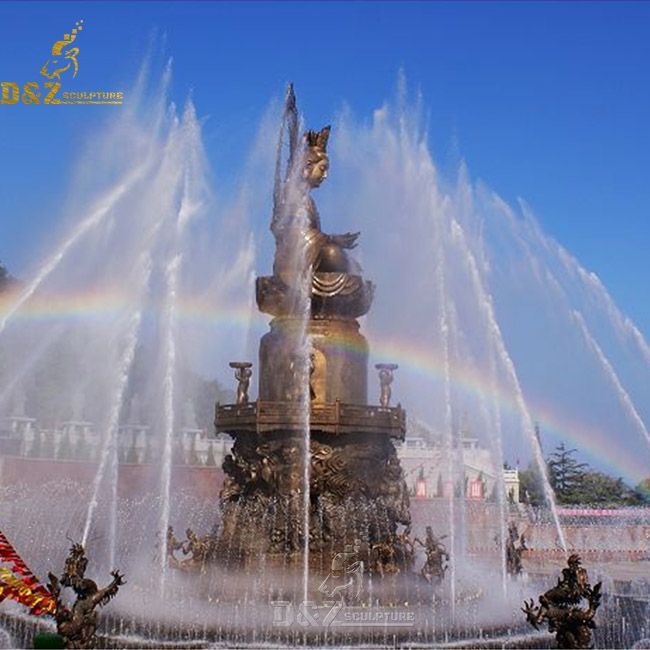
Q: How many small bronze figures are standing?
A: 2